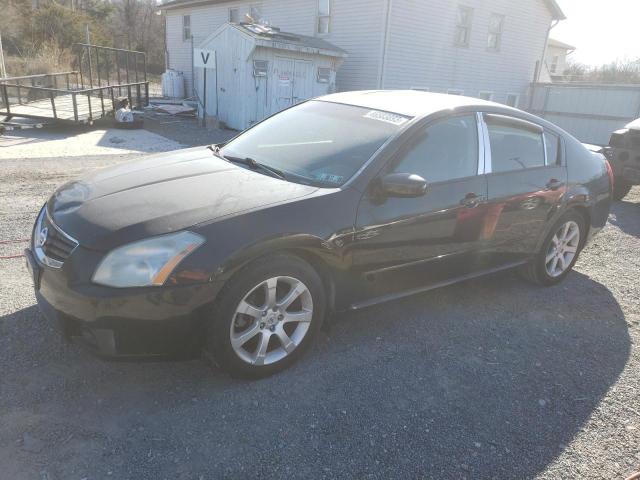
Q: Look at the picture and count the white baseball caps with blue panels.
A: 0